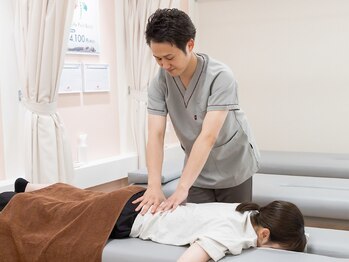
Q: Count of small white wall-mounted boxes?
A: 2